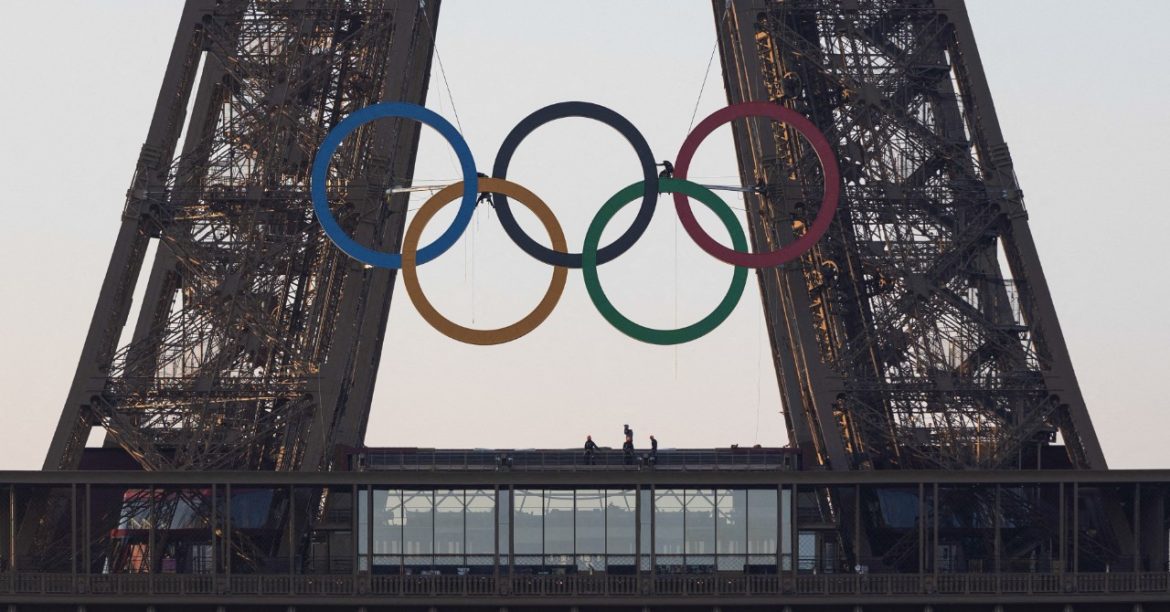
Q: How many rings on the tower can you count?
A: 5